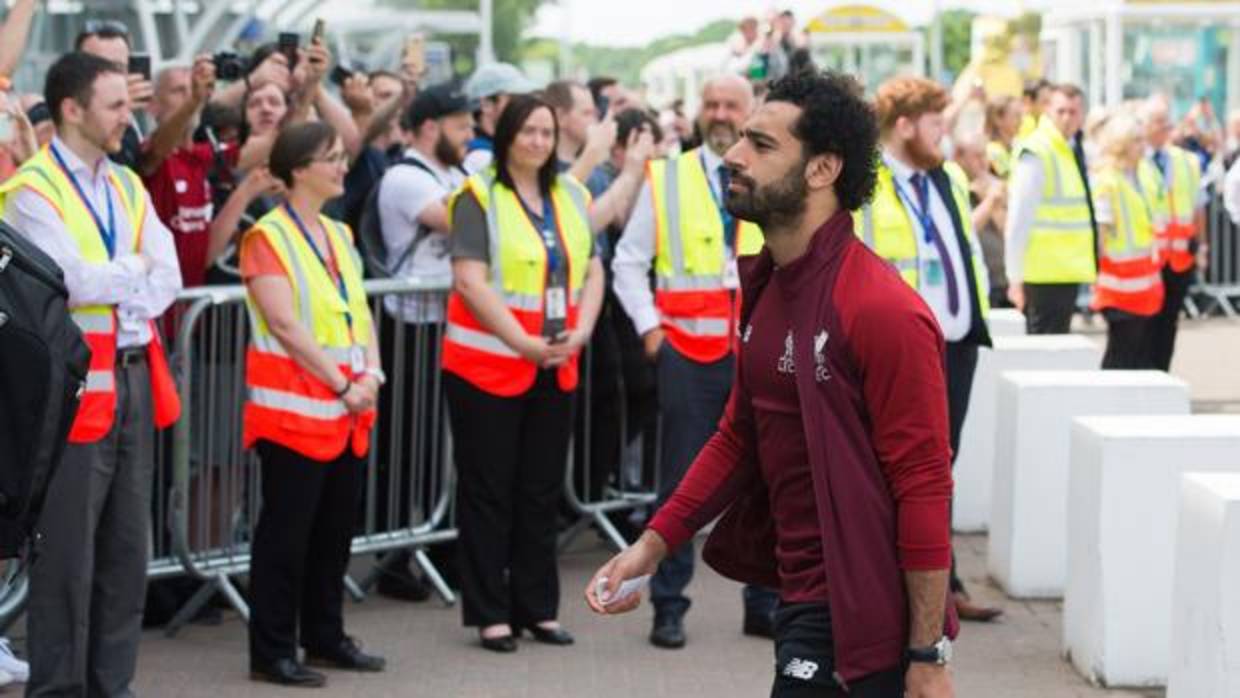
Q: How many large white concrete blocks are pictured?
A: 5